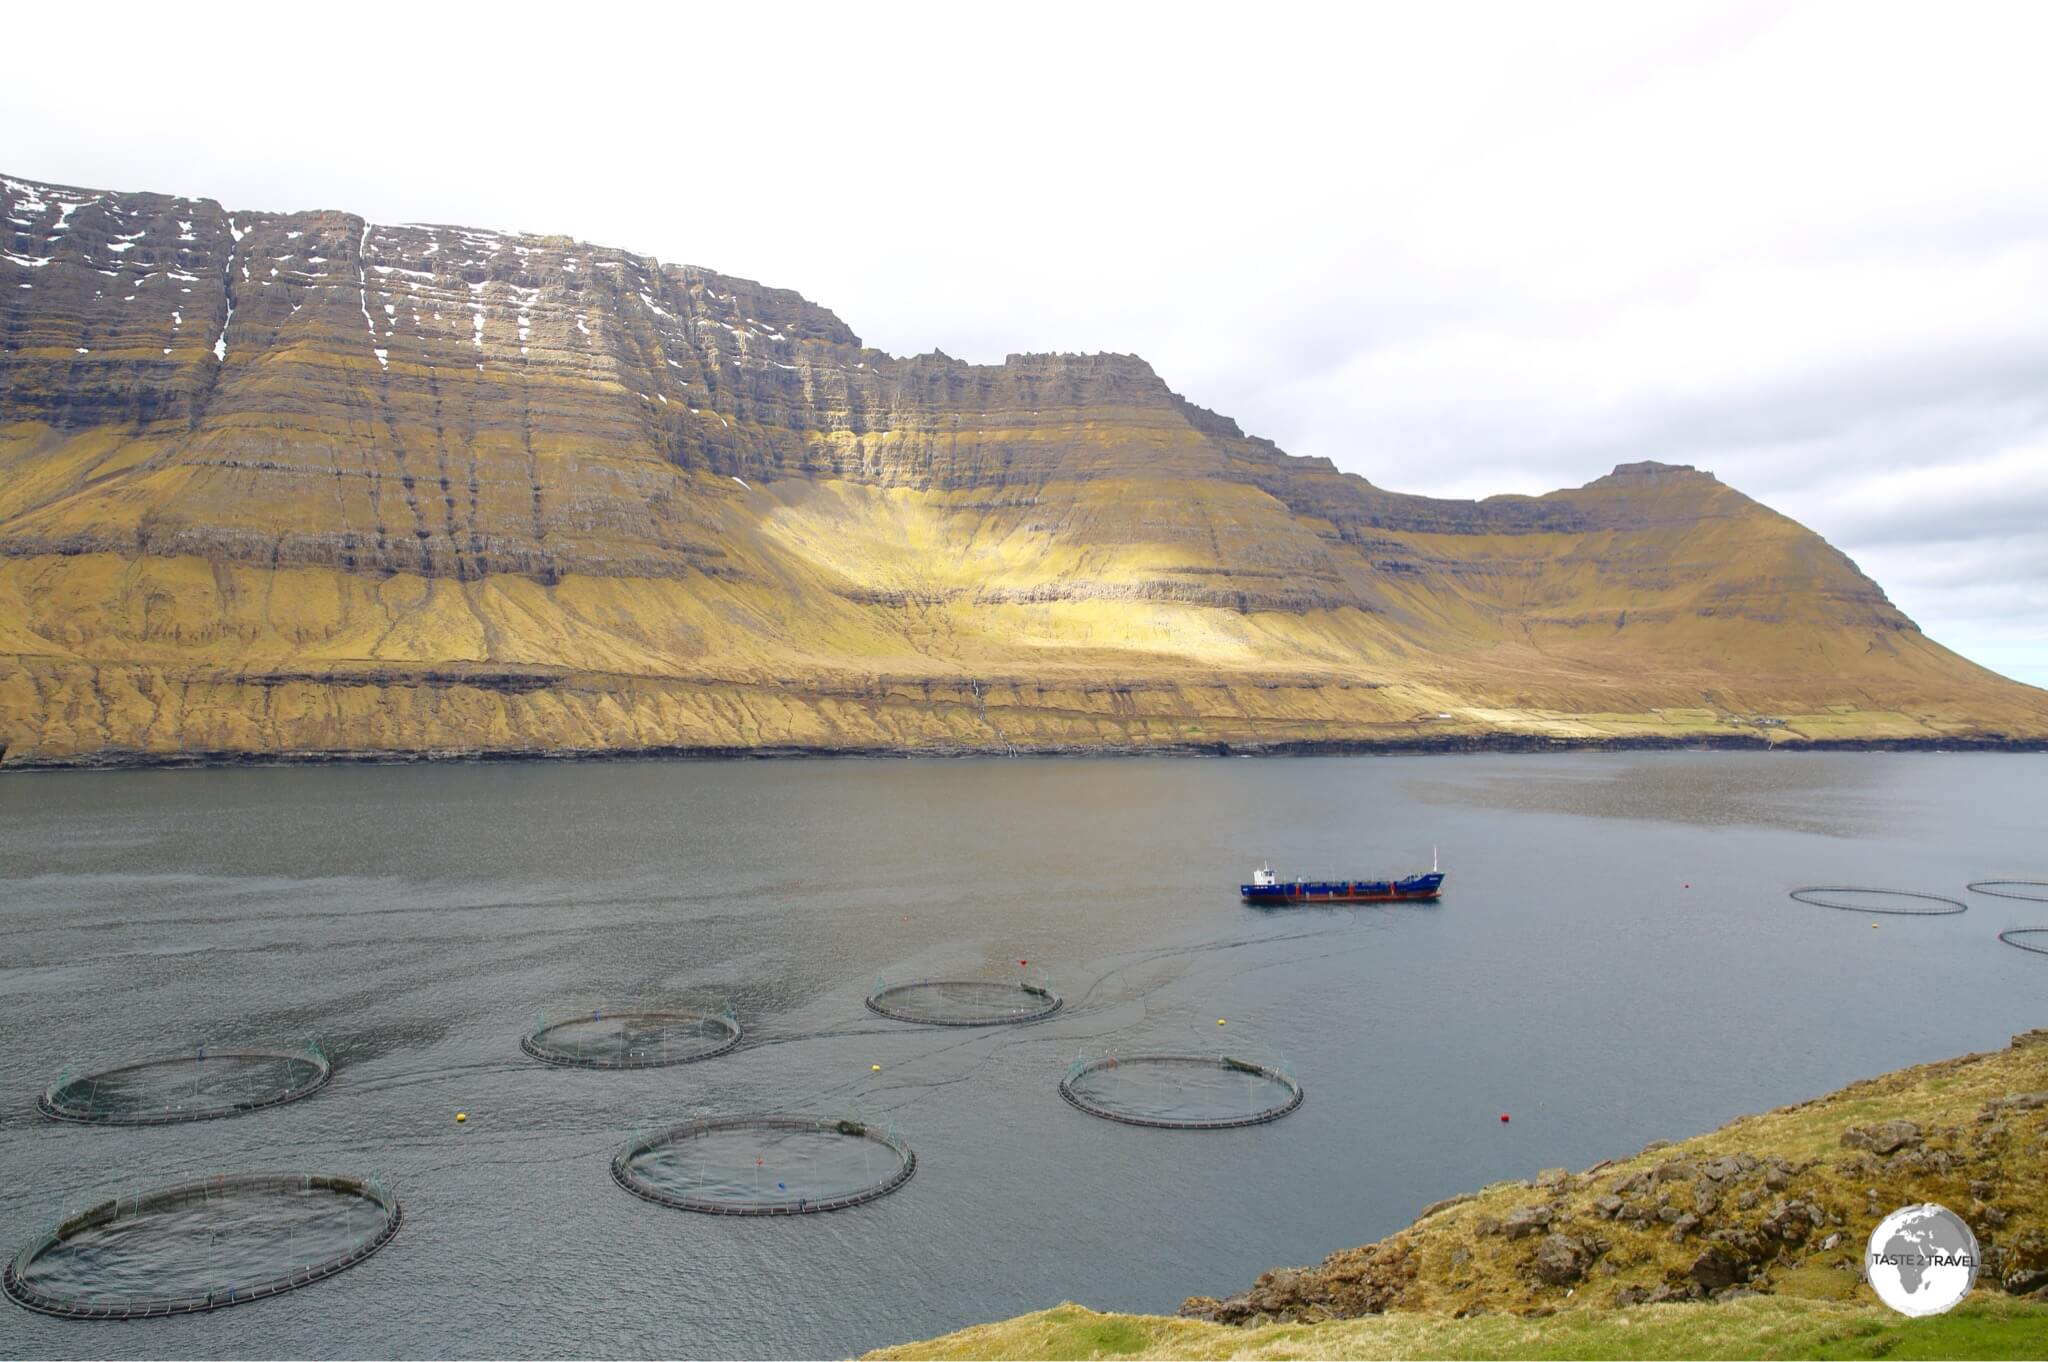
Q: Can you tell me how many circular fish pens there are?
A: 9